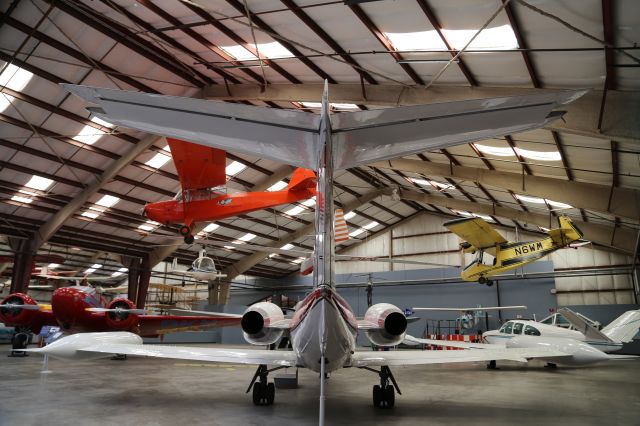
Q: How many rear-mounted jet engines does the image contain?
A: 2